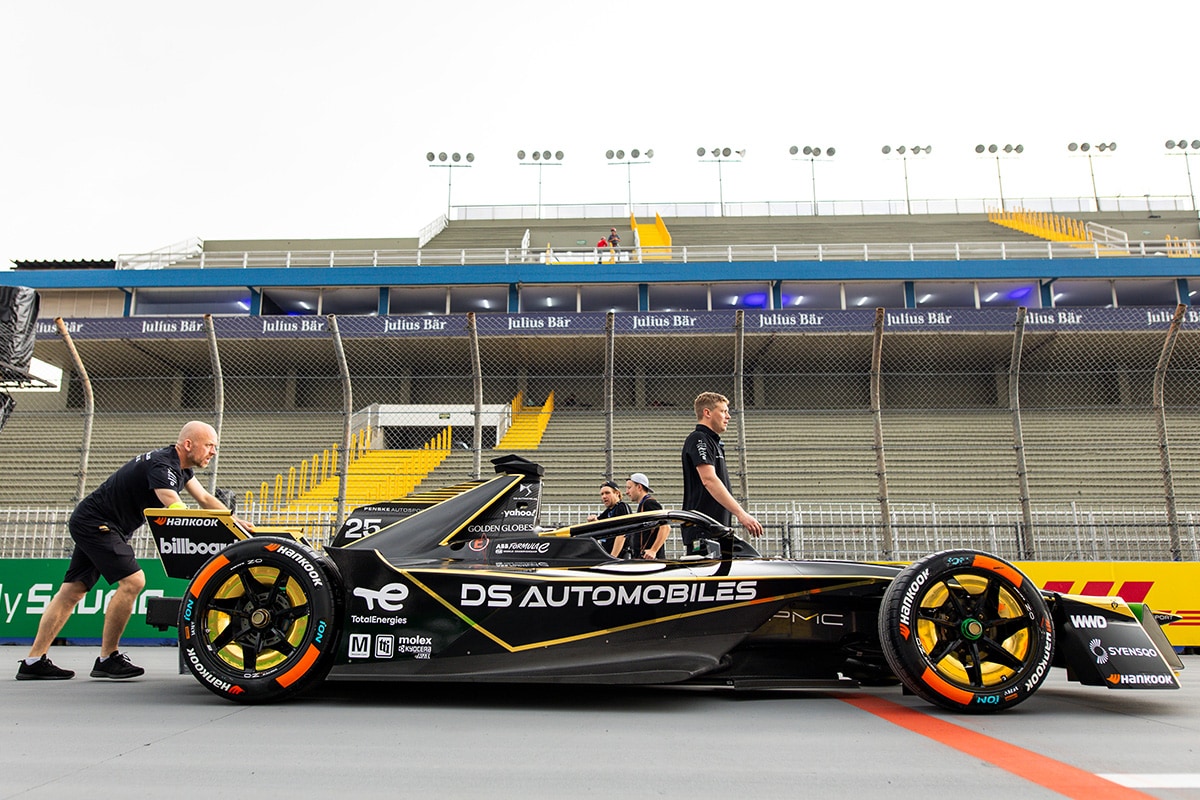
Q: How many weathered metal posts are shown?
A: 9